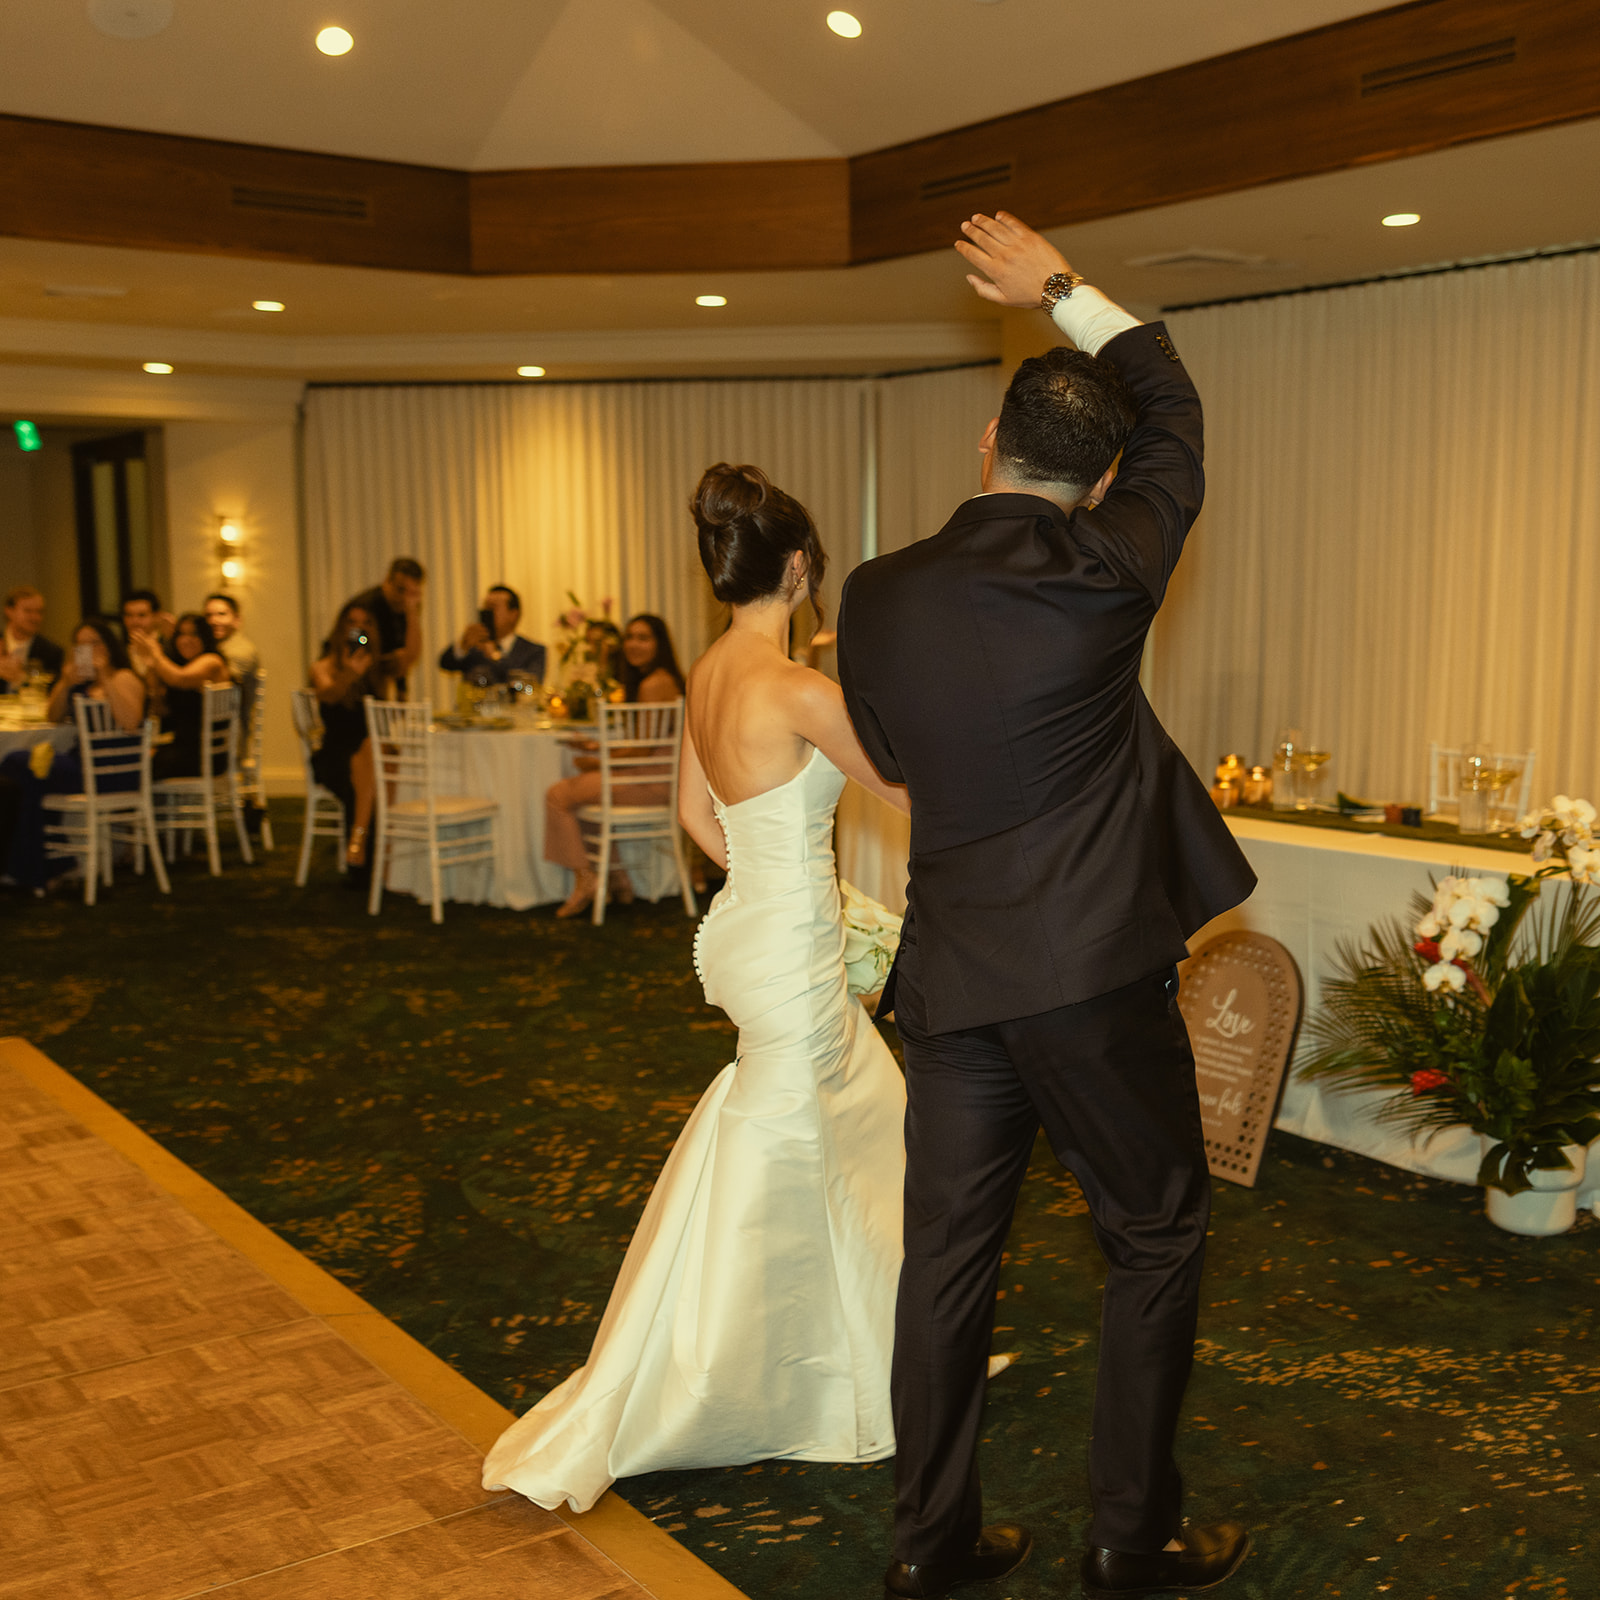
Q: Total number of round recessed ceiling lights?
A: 7